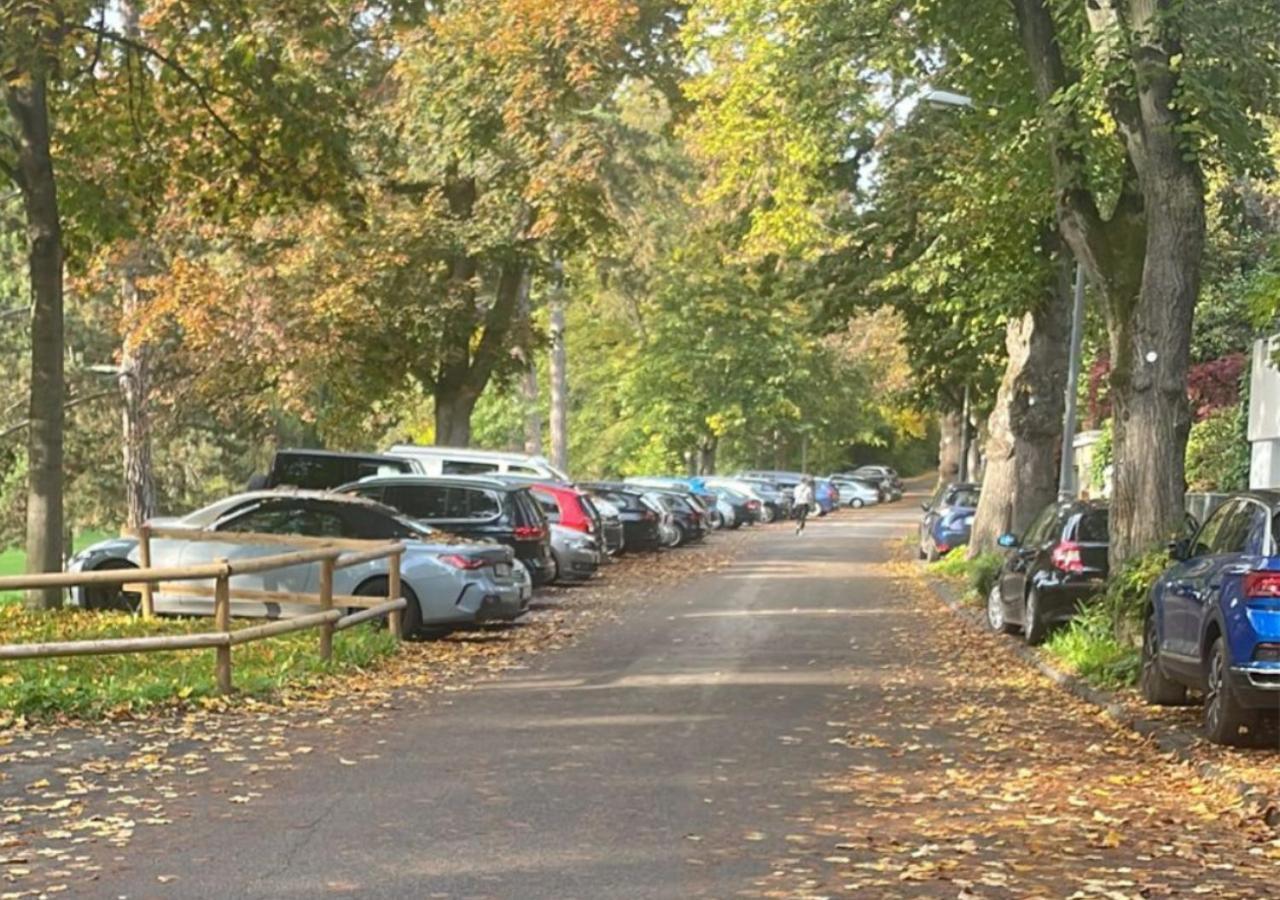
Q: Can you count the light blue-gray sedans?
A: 1